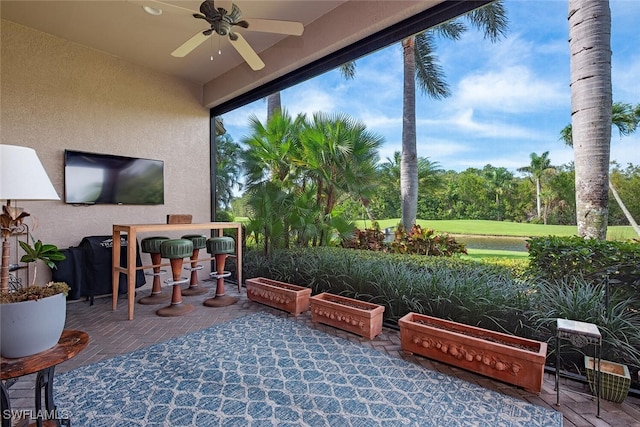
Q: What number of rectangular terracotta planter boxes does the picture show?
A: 3